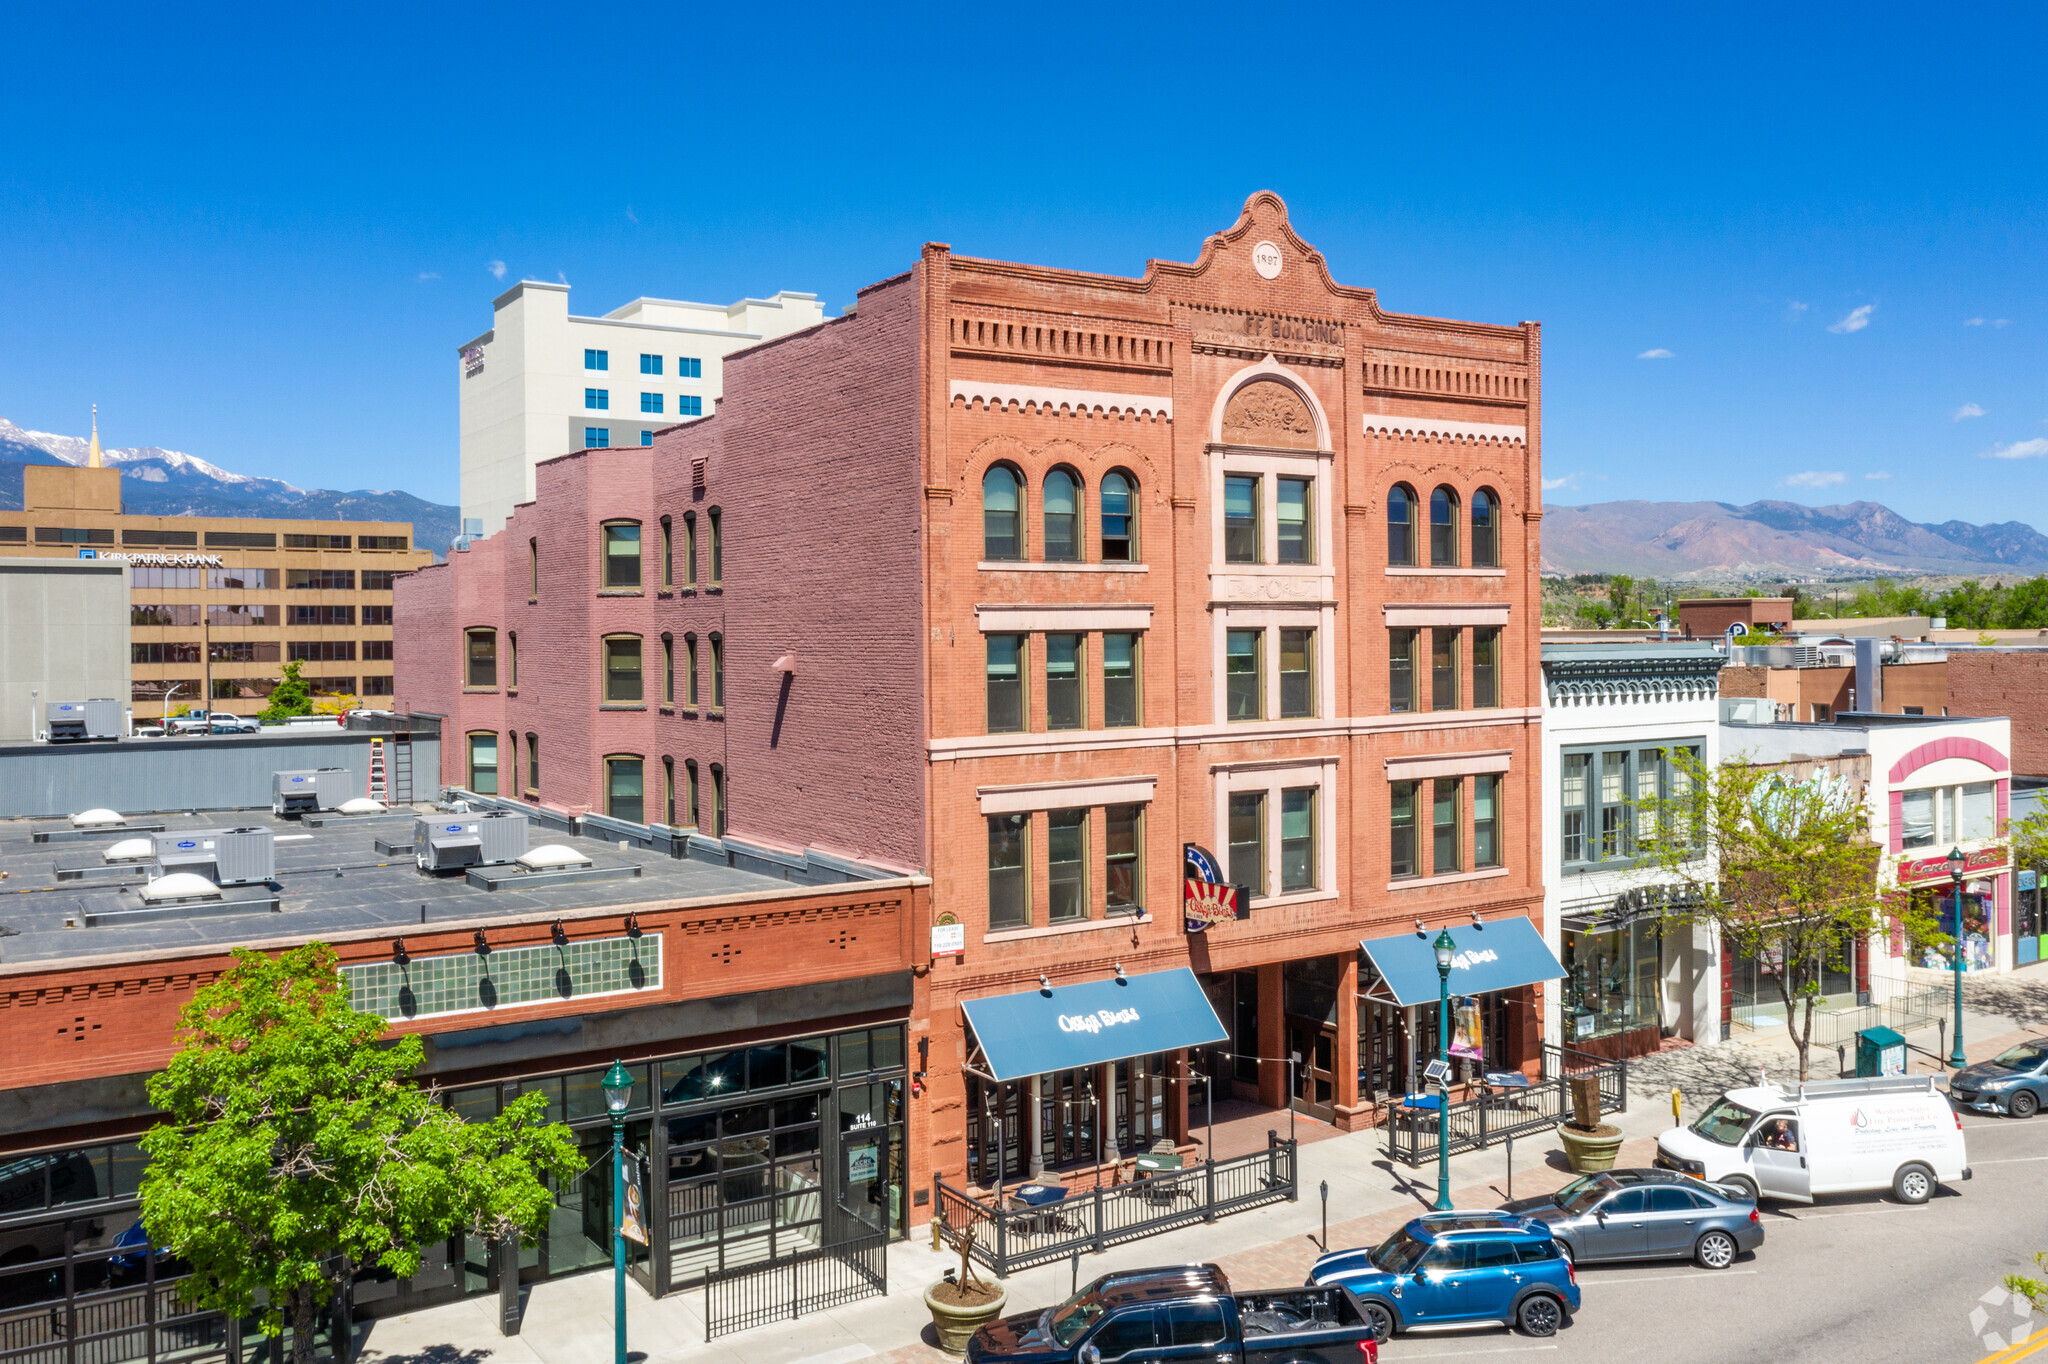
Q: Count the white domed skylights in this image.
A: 5